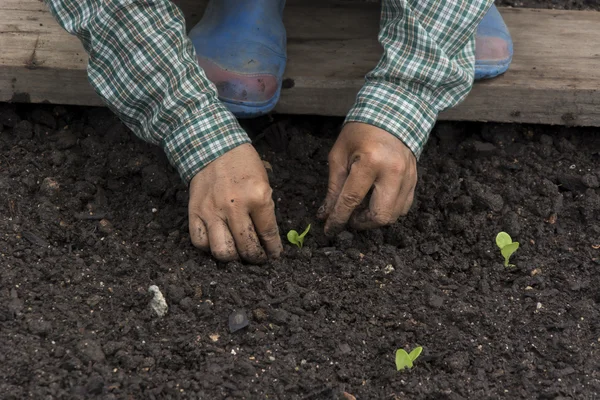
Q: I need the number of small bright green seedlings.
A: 3